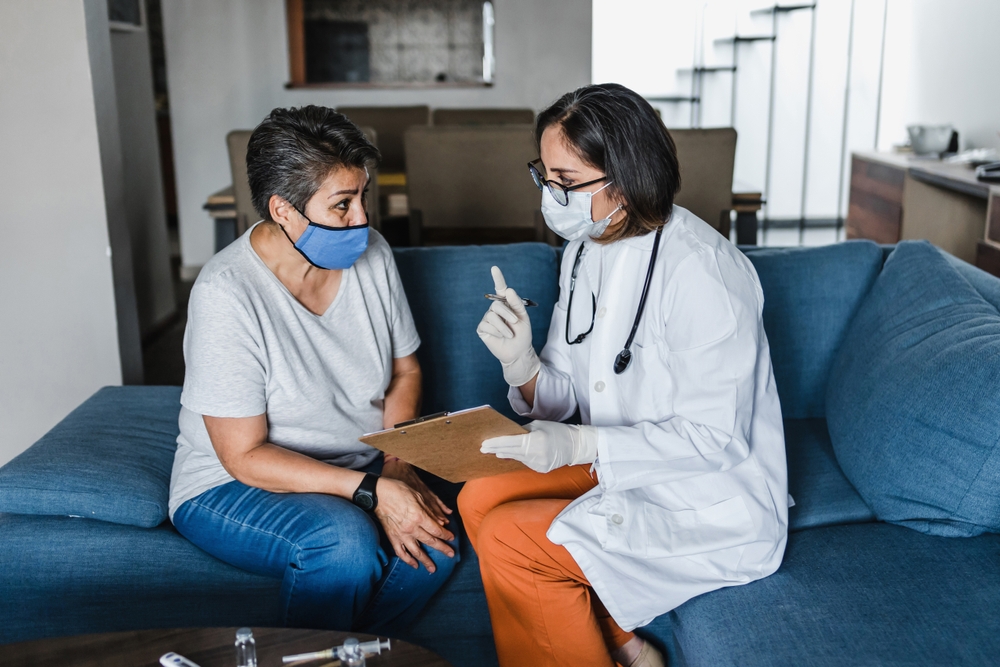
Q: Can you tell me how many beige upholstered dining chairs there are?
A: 5